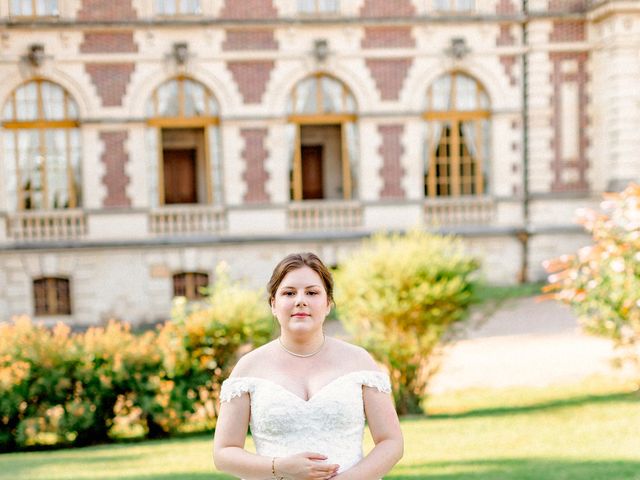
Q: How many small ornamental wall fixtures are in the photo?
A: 4